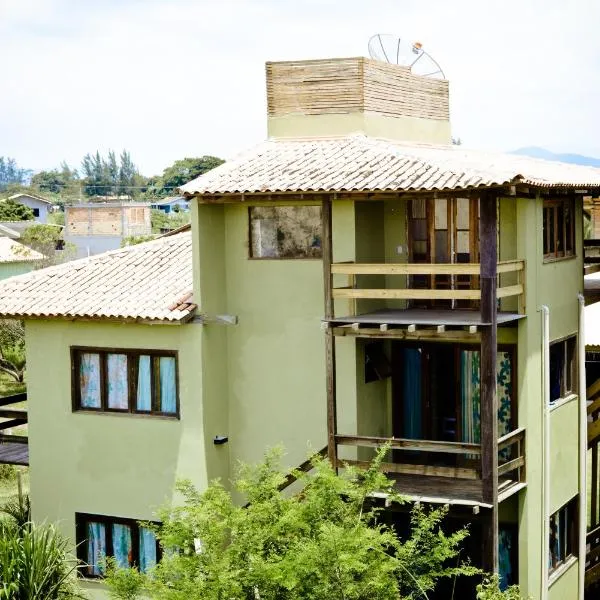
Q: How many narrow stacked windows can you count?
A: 3